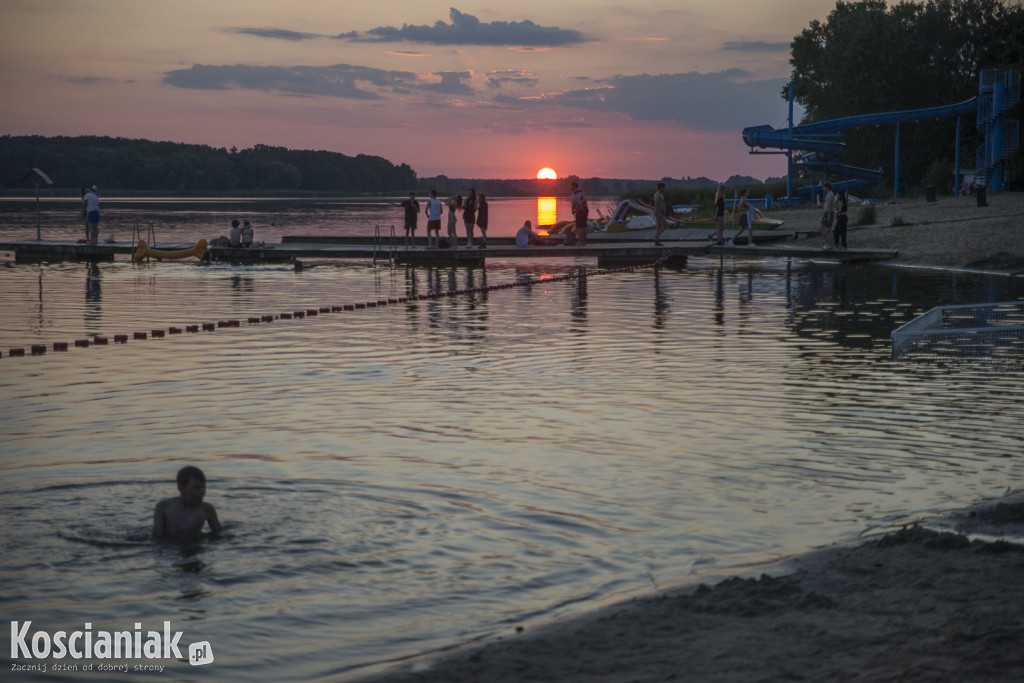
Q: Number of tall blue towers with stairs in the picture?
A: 1